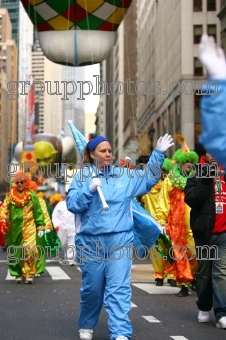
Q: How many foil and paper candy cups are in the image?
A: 0